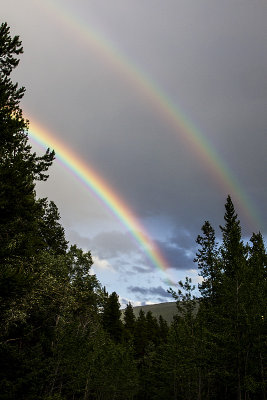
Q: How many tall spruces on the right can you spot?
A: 3